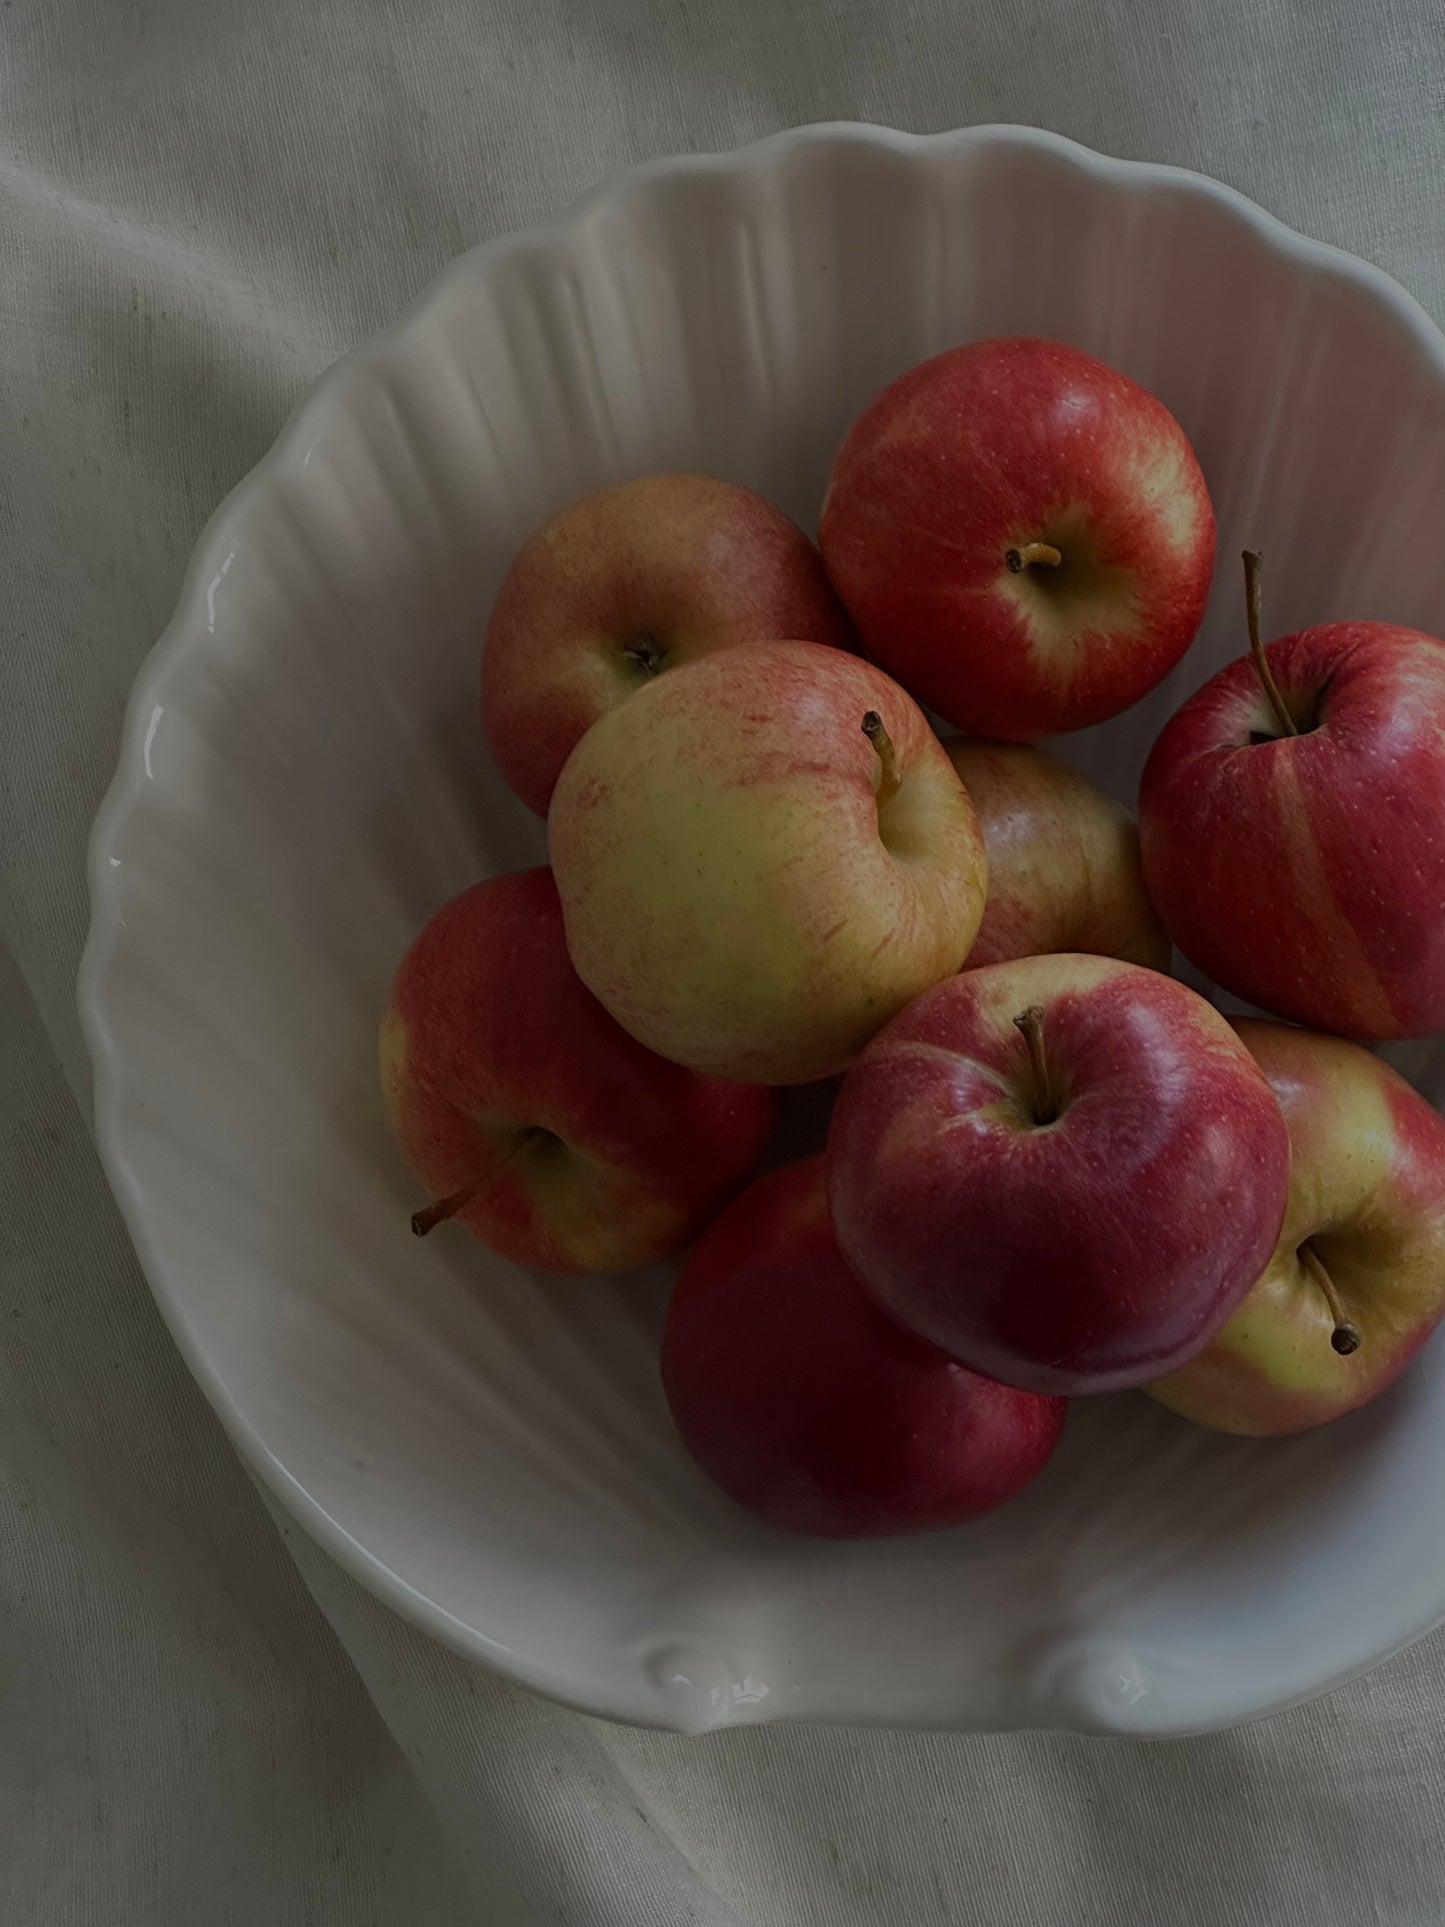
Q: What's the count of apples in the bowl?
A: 9